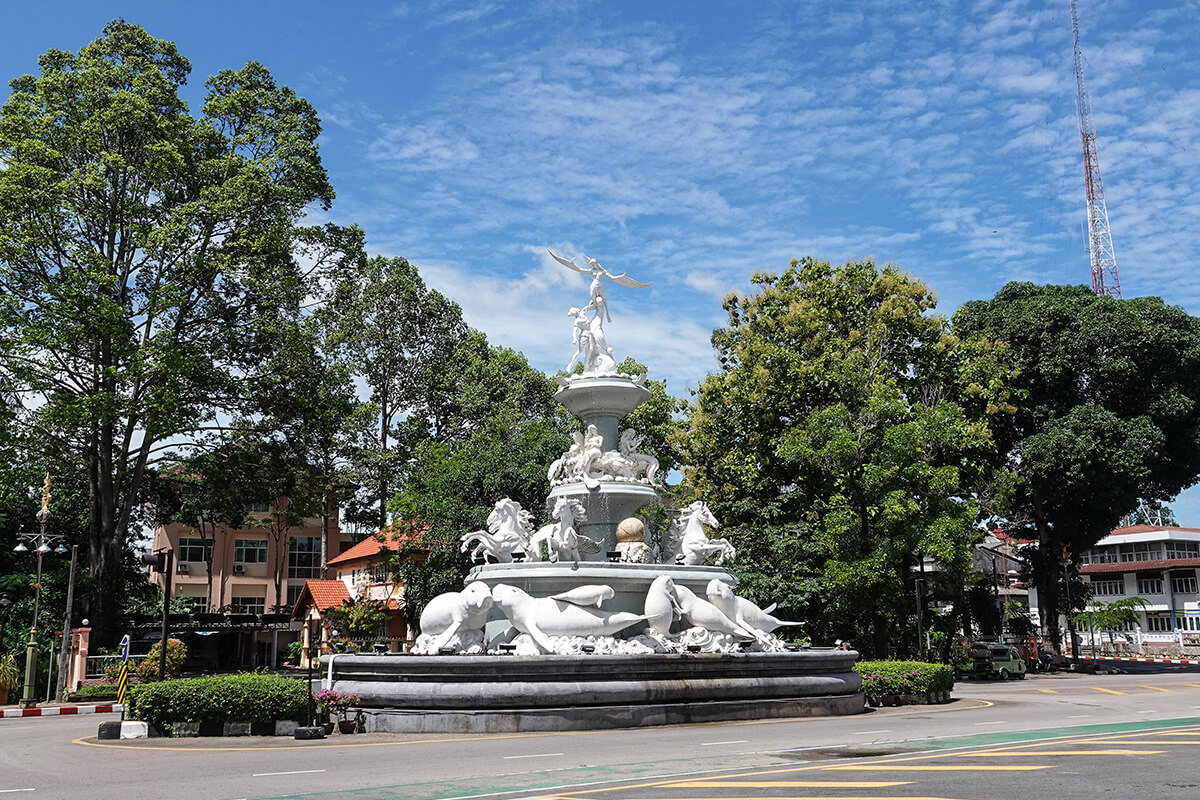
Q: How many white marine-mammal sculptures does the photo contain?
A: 6